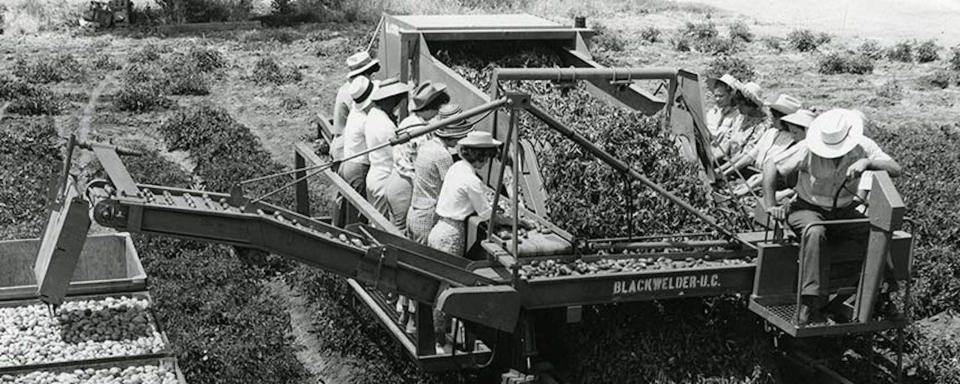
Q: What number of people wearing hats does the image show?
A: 11